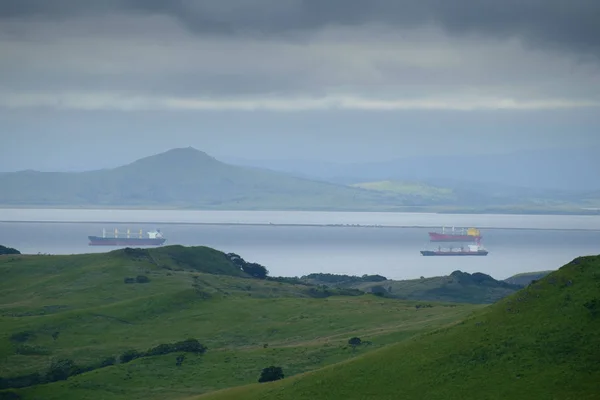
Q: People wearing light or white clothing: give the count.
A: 0